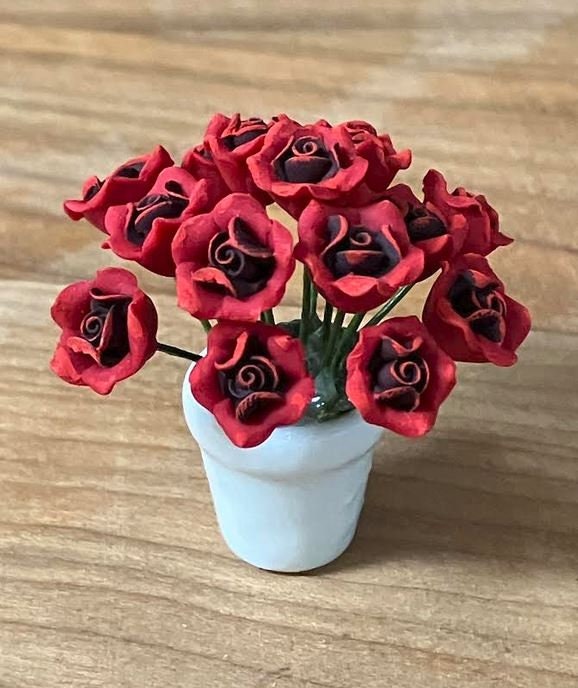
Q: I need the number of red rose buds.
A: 14